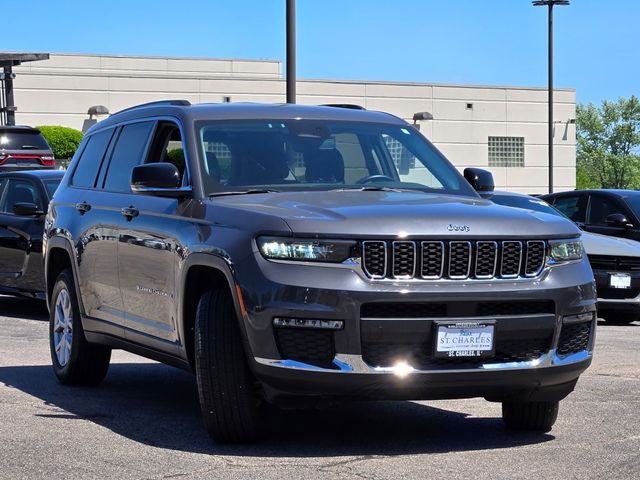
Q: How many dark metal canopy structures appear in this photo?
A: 1